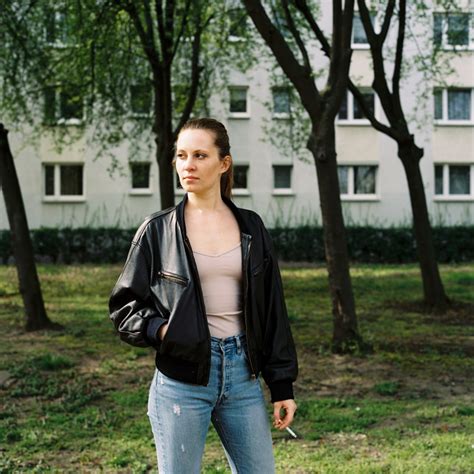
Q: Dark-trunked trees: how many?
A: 4